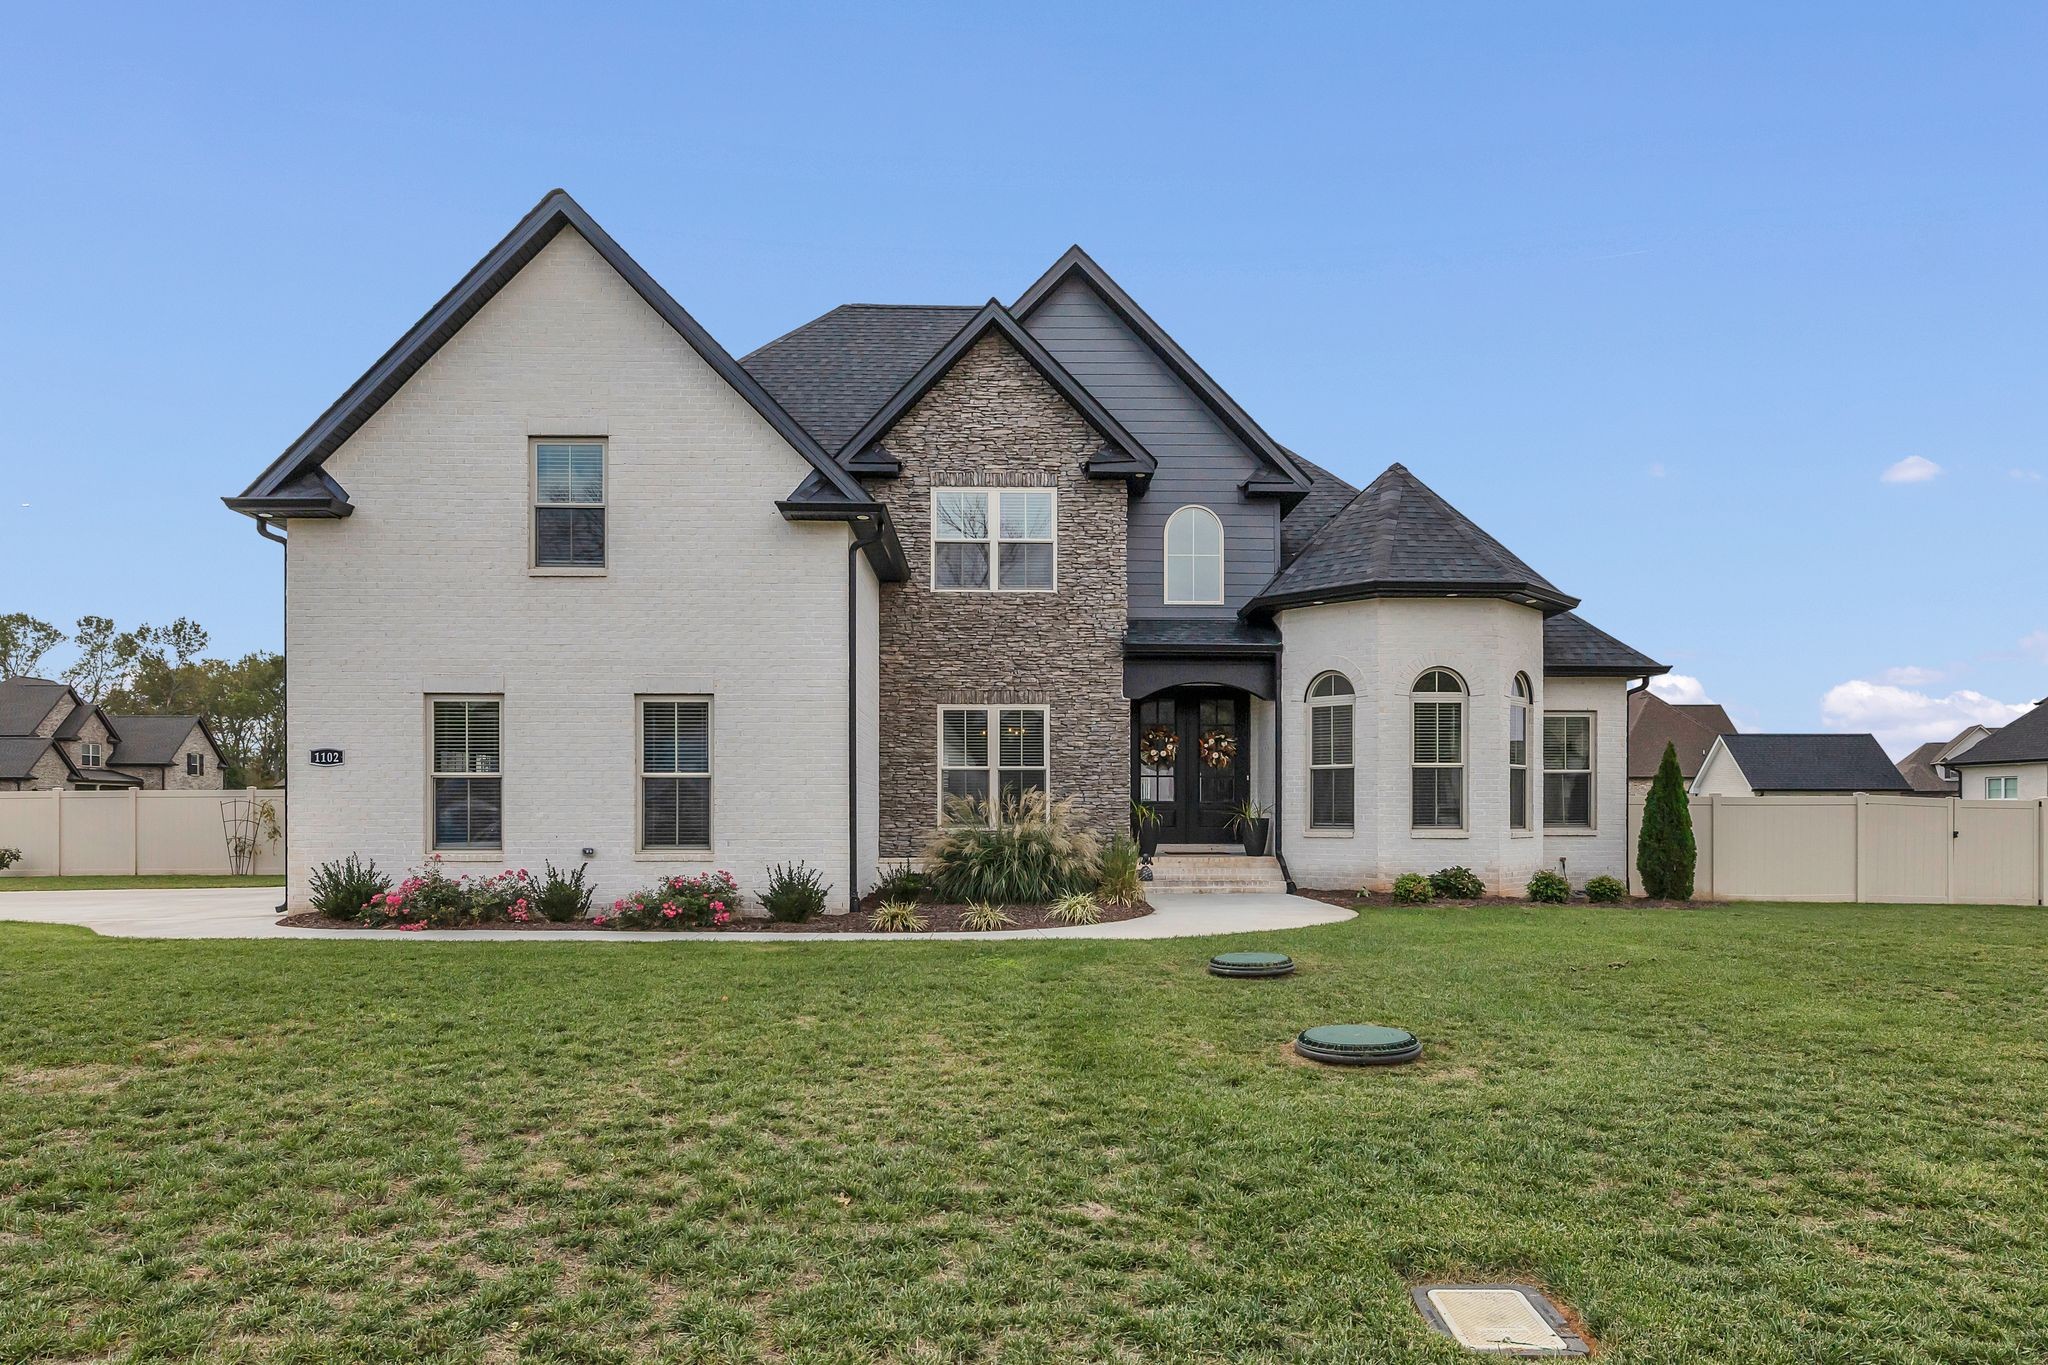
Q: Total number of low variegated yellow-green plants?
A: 3